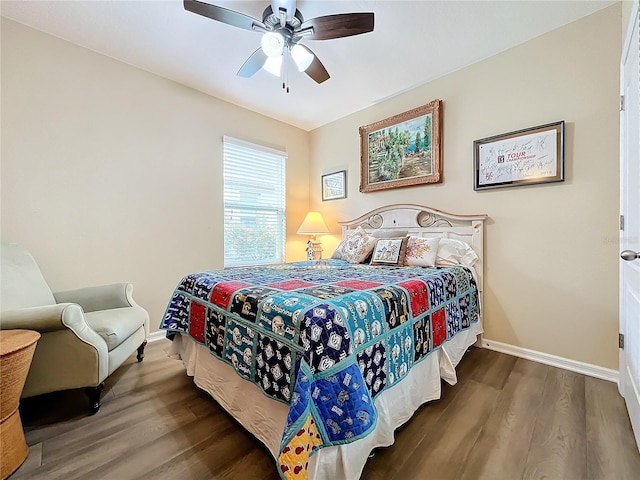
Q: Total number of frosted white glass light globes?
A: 3